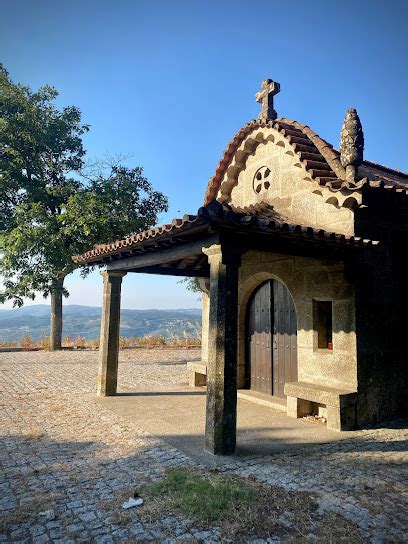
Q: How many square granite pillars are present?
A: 2